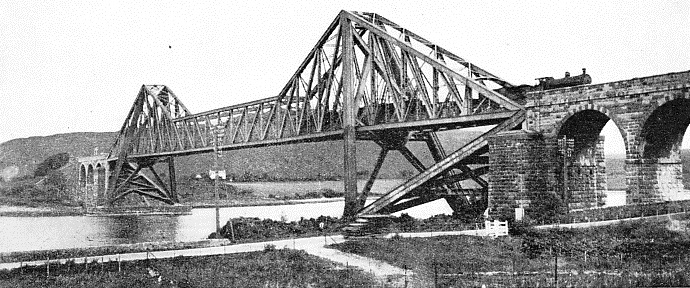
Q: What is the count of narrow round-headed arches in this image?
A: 3